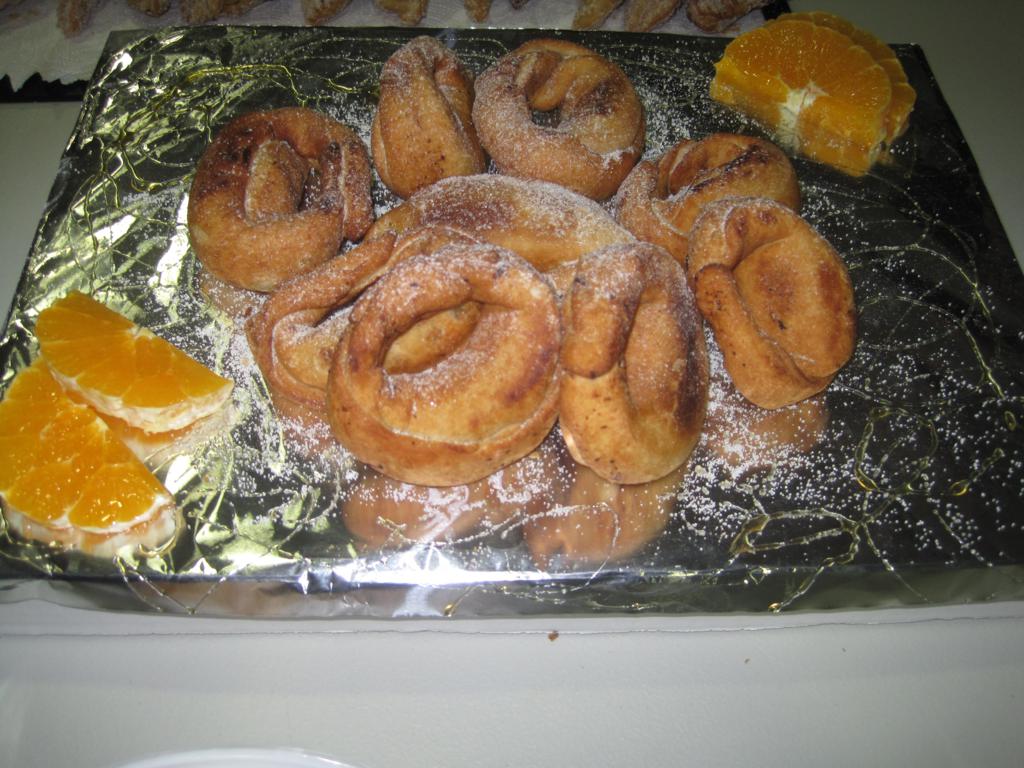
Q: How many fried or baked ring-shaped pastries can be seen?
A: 9